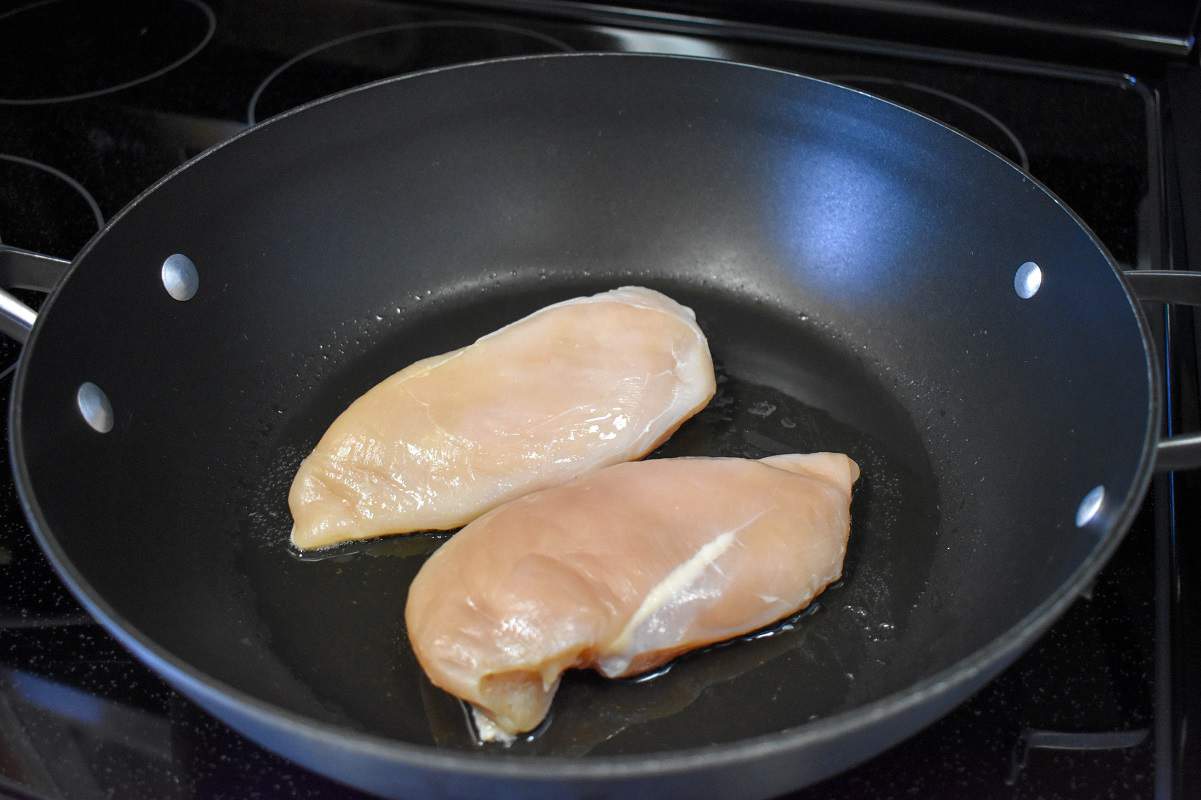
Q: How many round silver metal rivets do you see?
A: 4